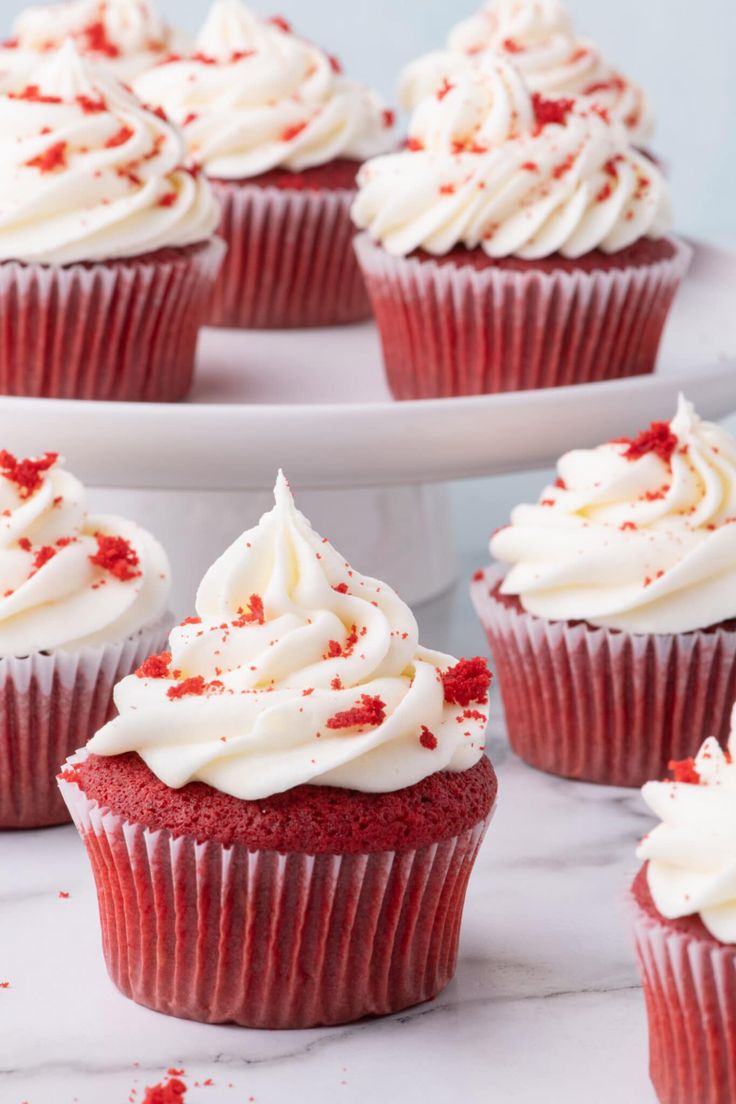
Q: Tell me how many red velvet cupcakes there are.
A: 9